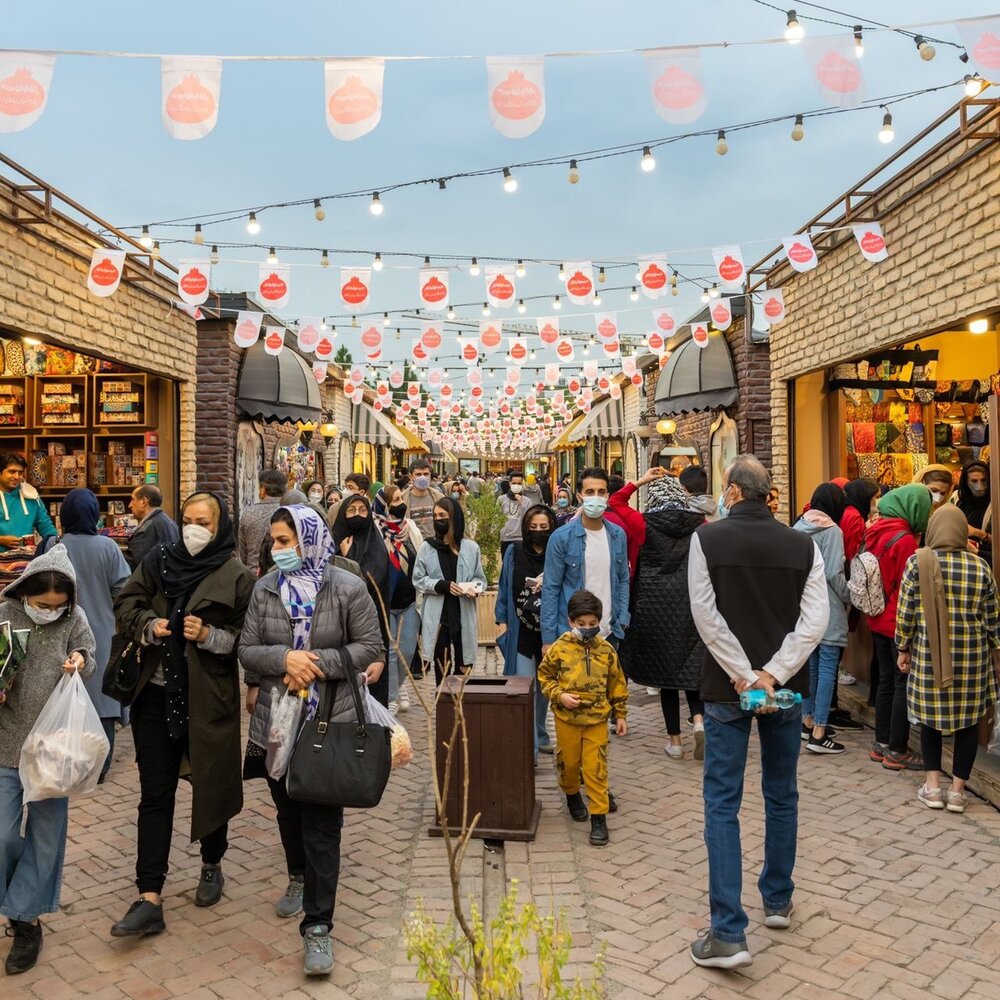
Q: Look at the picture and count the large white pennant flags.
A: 7